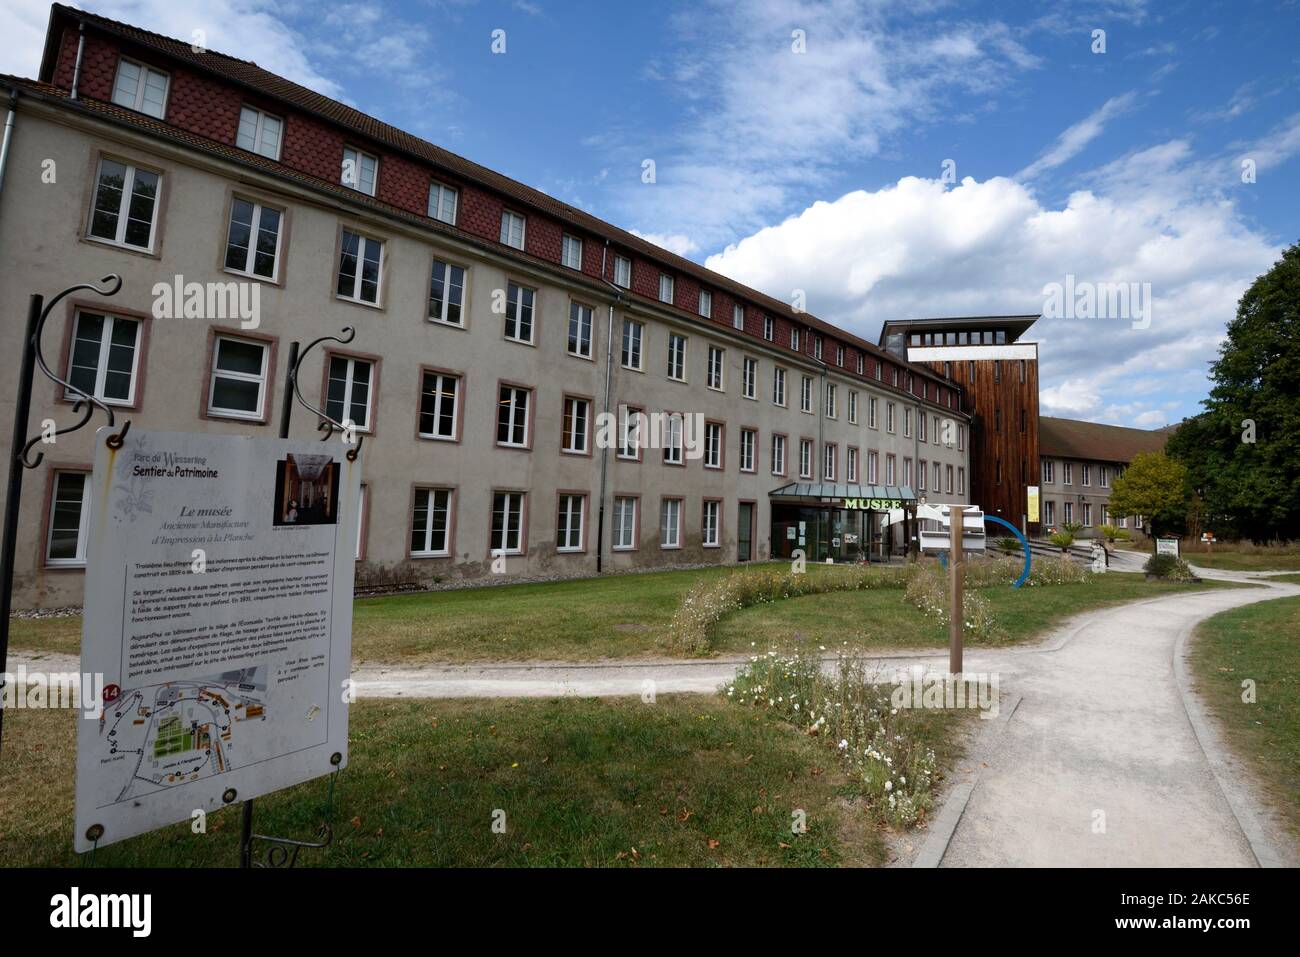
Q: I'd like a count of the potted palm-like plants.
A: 4